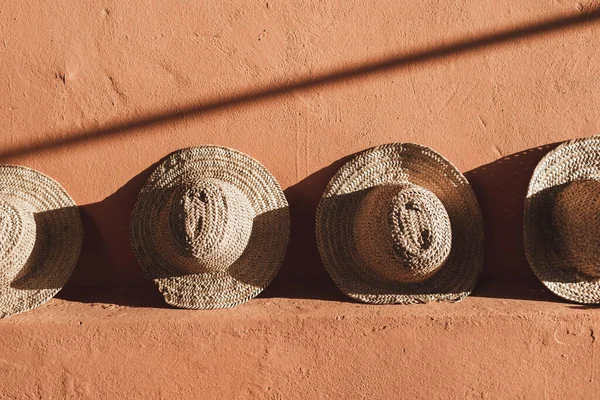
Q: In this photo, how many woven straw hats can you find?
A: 4